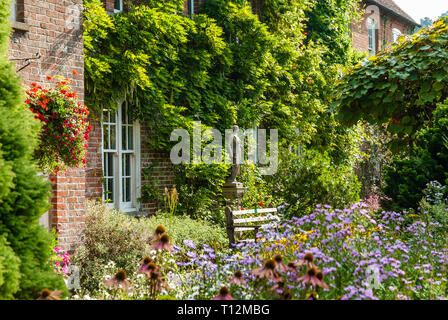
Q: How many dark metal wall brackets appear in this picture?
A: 1